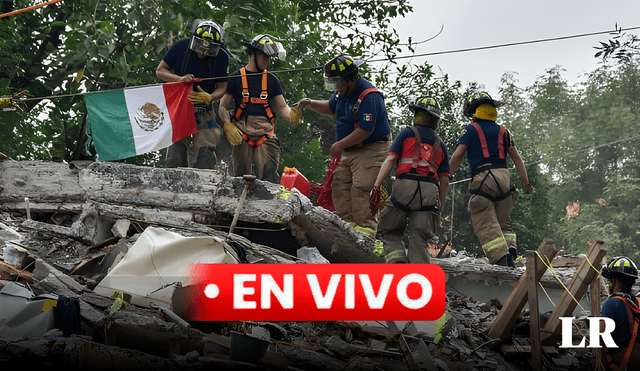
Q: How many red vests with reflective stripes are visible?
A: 1